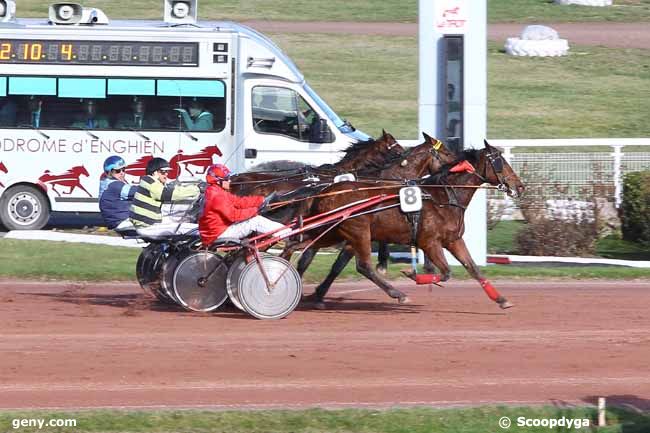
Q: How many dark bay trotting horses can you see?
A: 3